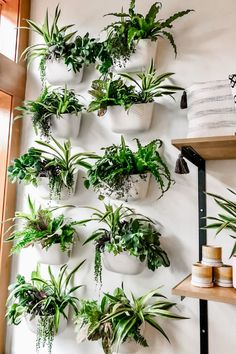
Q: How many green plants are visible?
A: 11